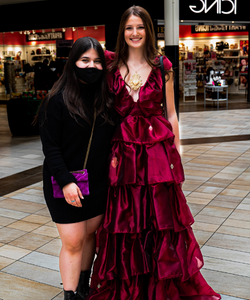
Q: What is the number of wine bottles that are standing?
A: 0